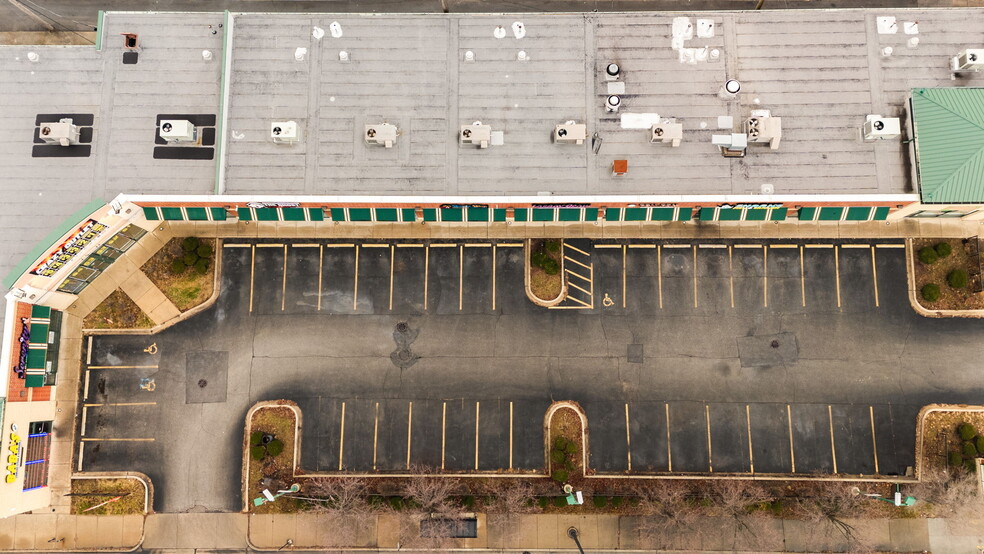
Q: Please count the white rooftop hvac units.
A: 10